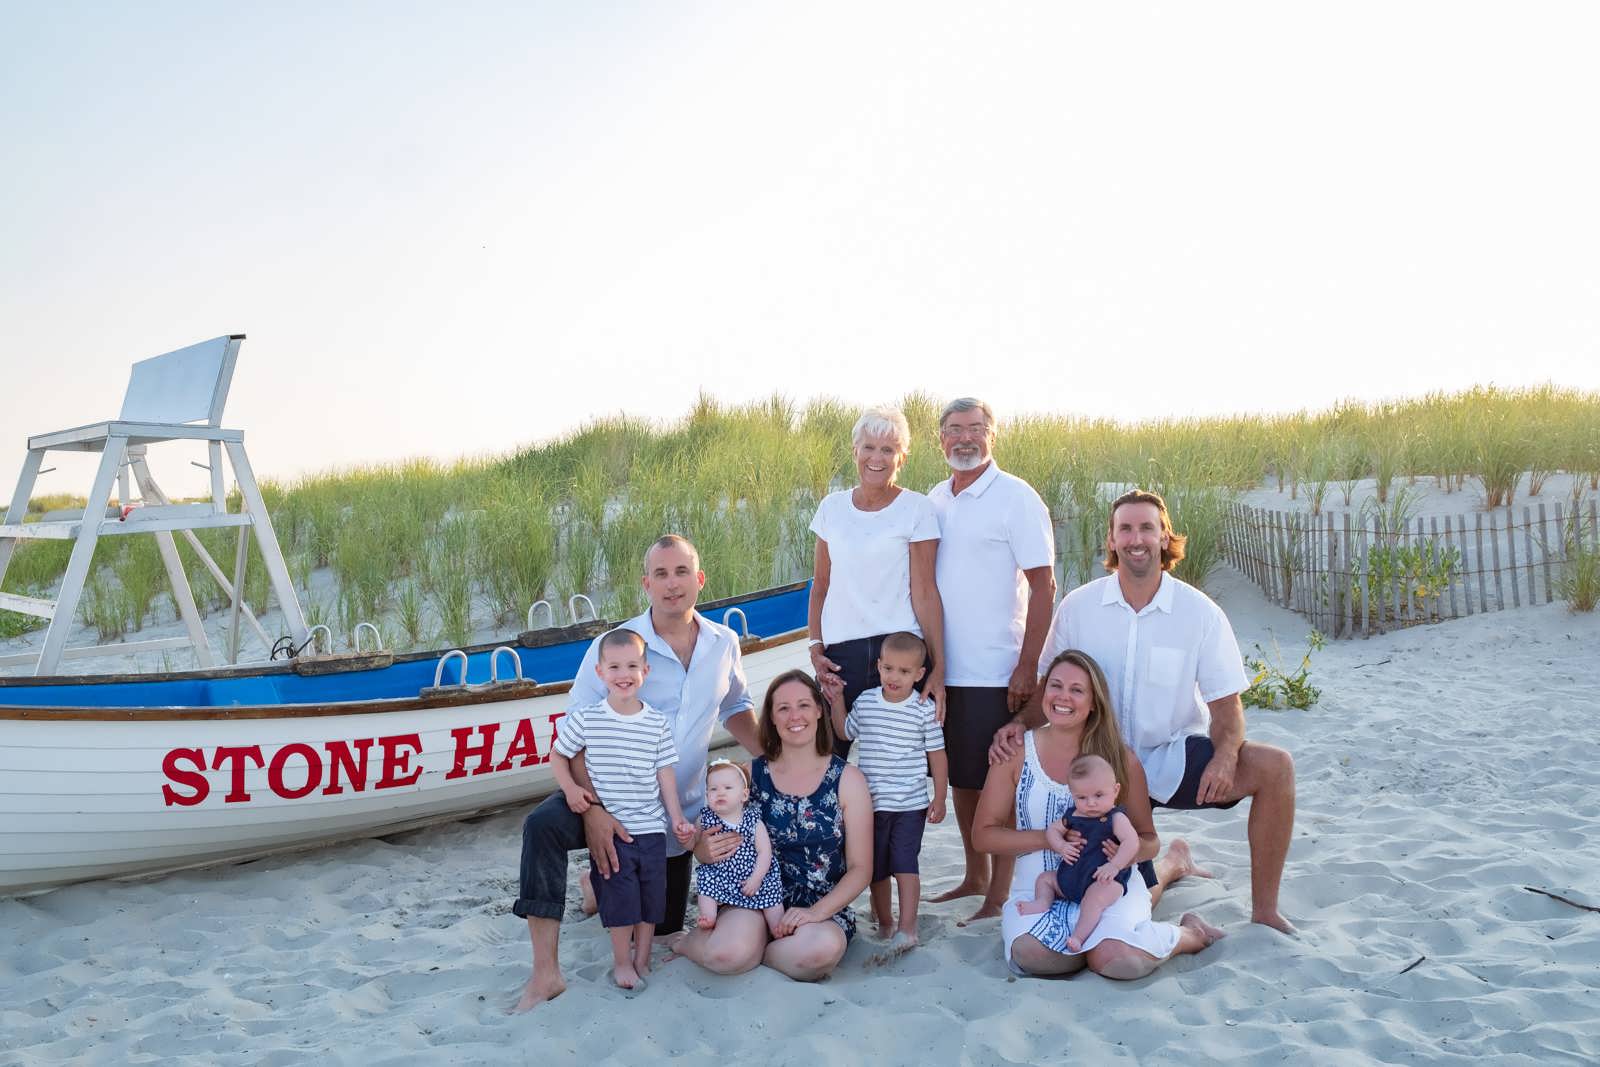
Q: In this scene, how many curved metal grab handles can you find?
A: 7